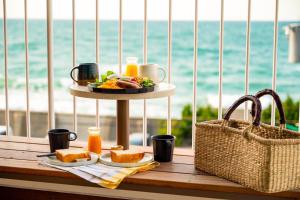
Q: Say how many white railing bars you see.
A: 12